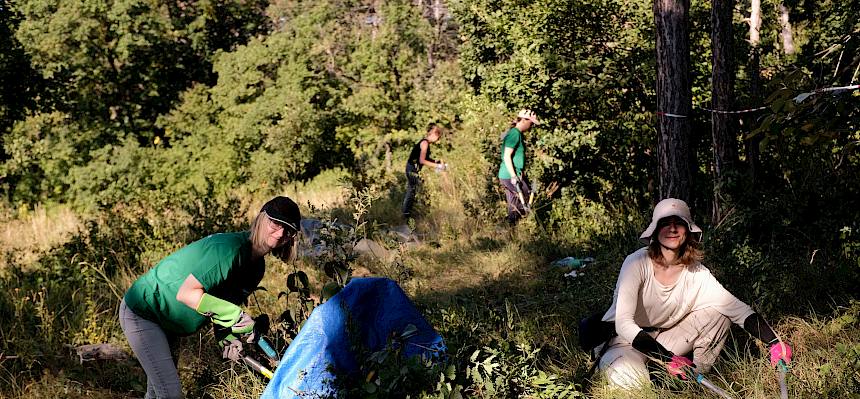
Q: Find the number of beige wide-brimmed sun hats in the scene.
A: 1